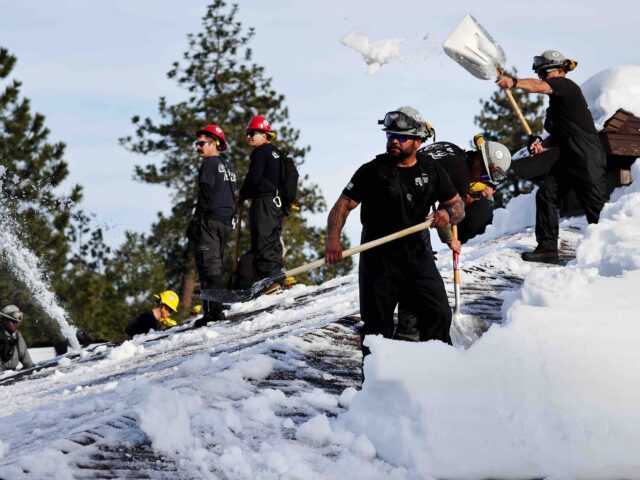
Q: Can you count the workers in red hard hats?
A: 2